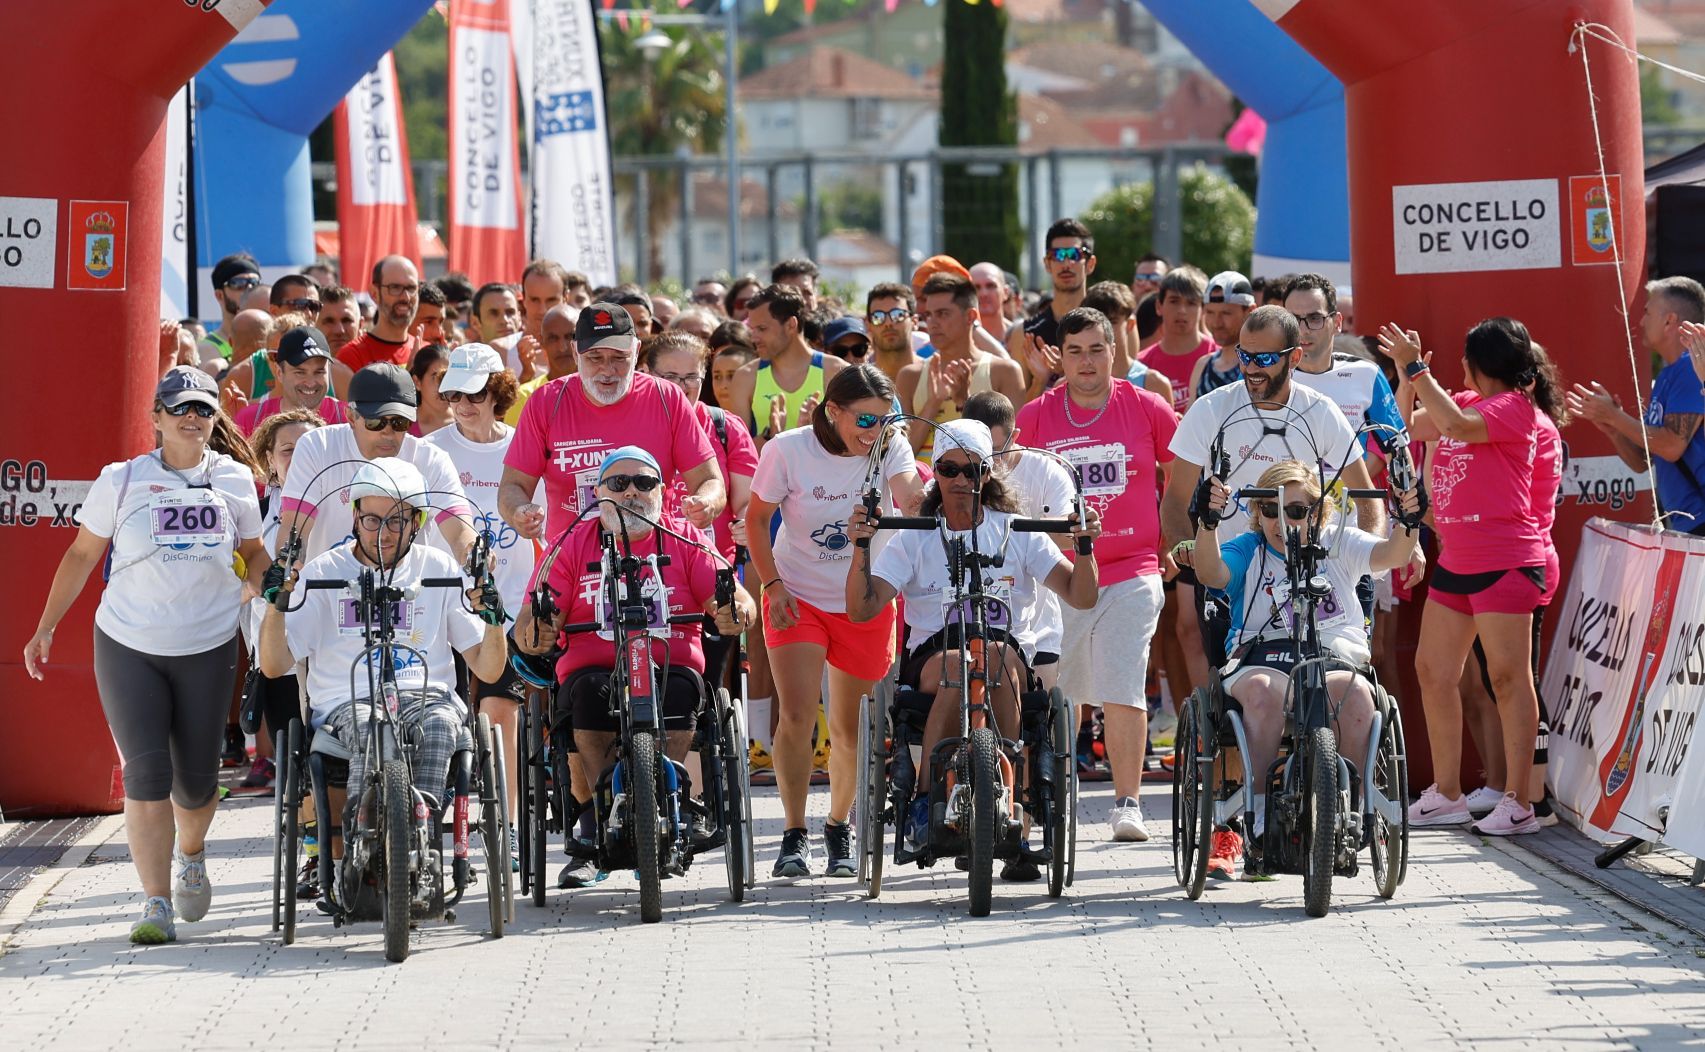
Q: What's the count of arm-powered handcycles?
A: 4